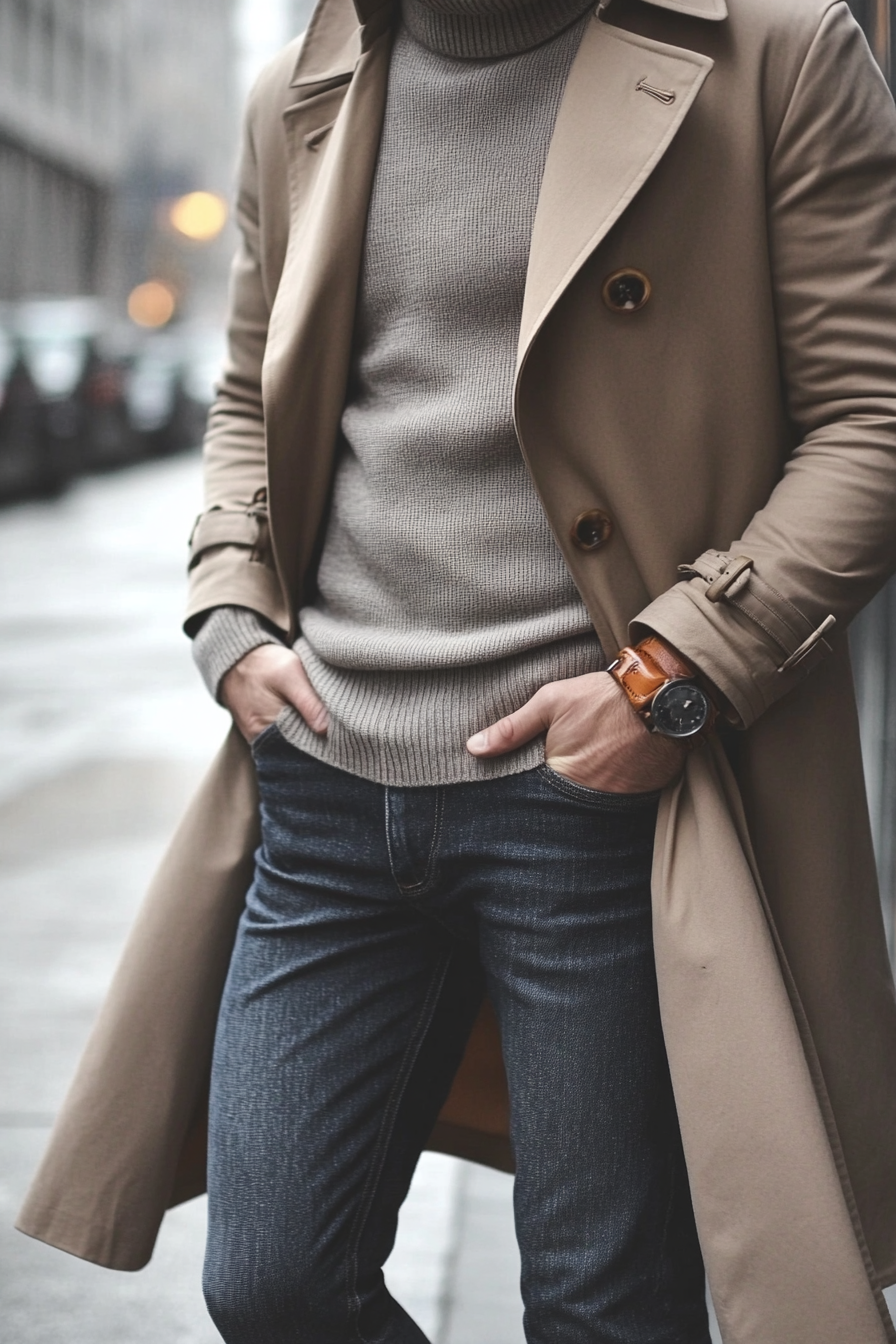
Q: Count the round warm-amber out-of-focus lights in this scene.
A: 2